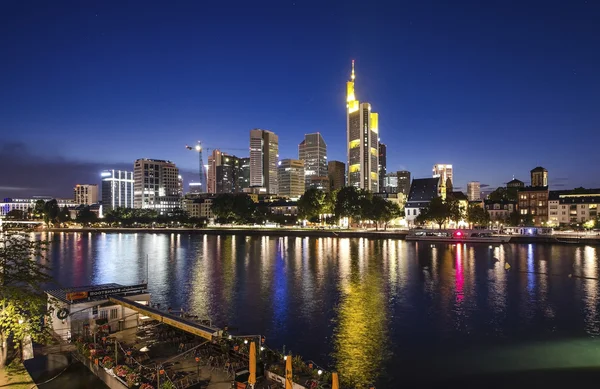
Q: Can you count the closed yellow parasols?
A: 3